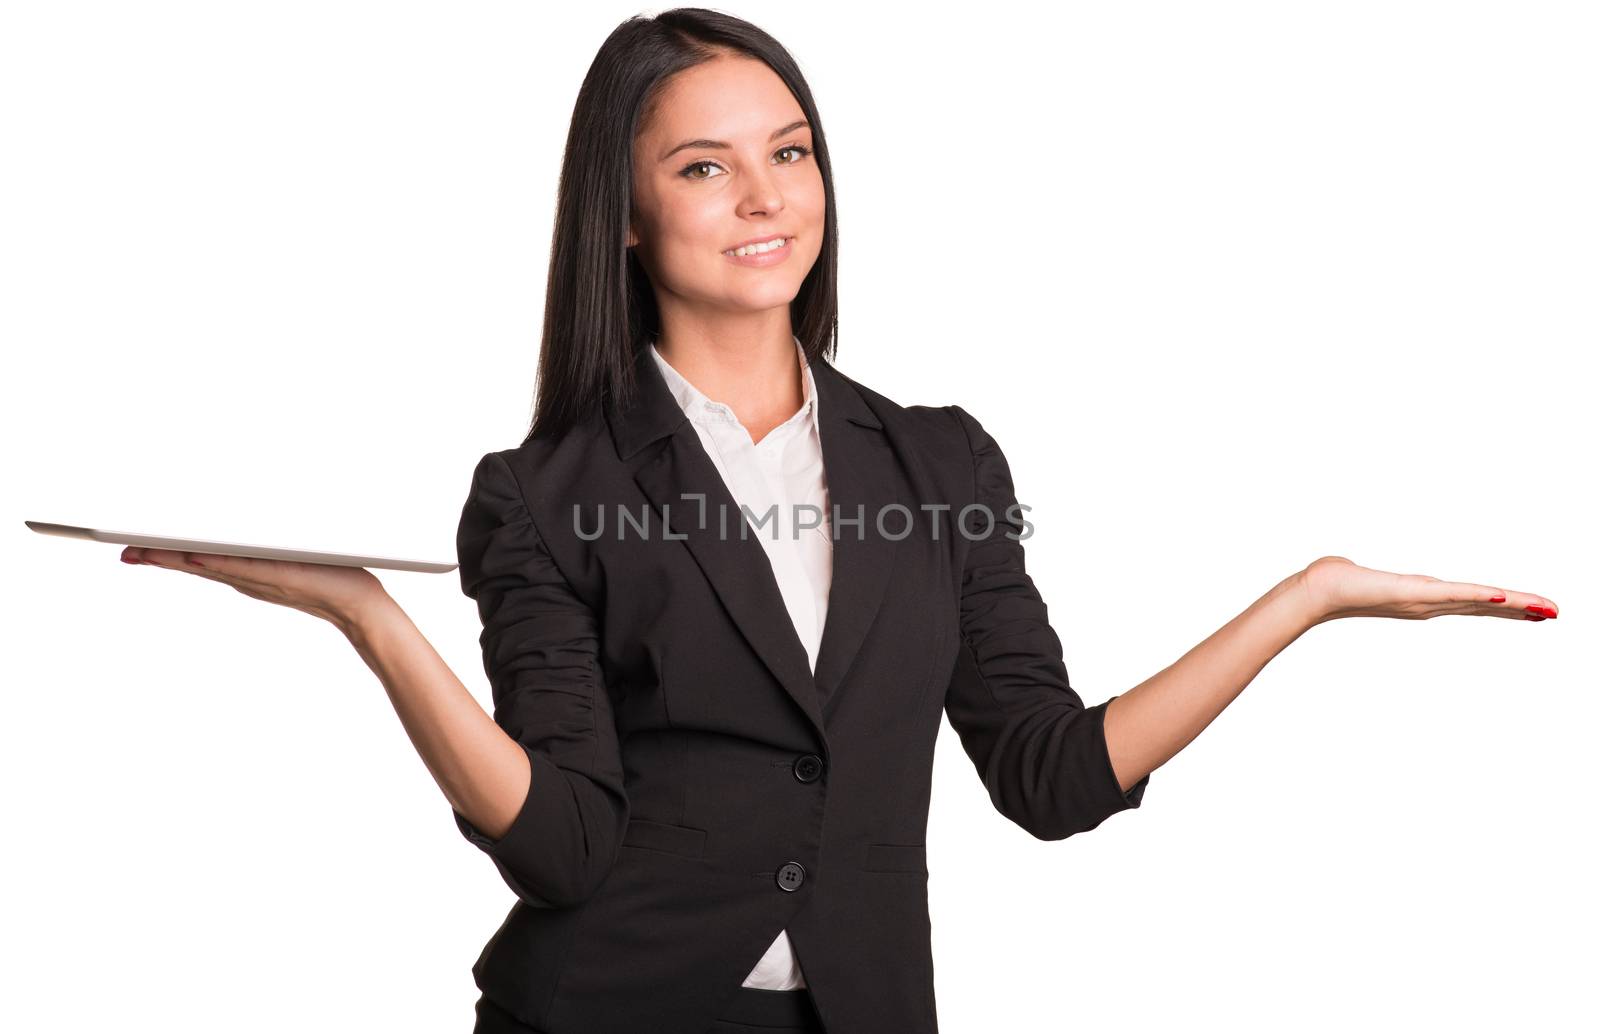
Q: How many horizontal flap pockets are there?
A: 2